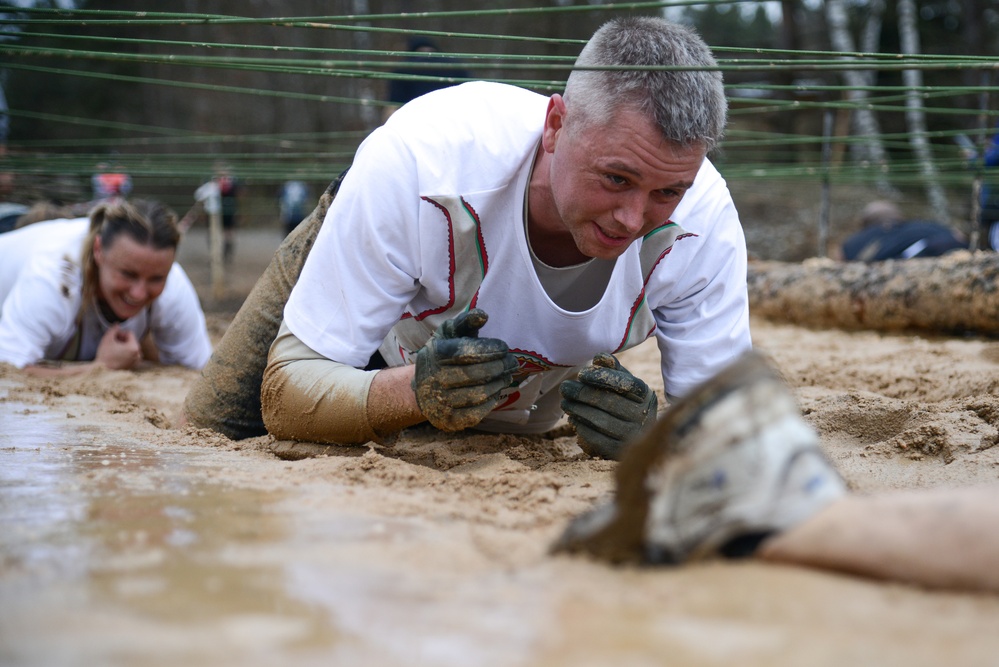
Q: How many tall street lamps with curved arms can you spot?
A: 0